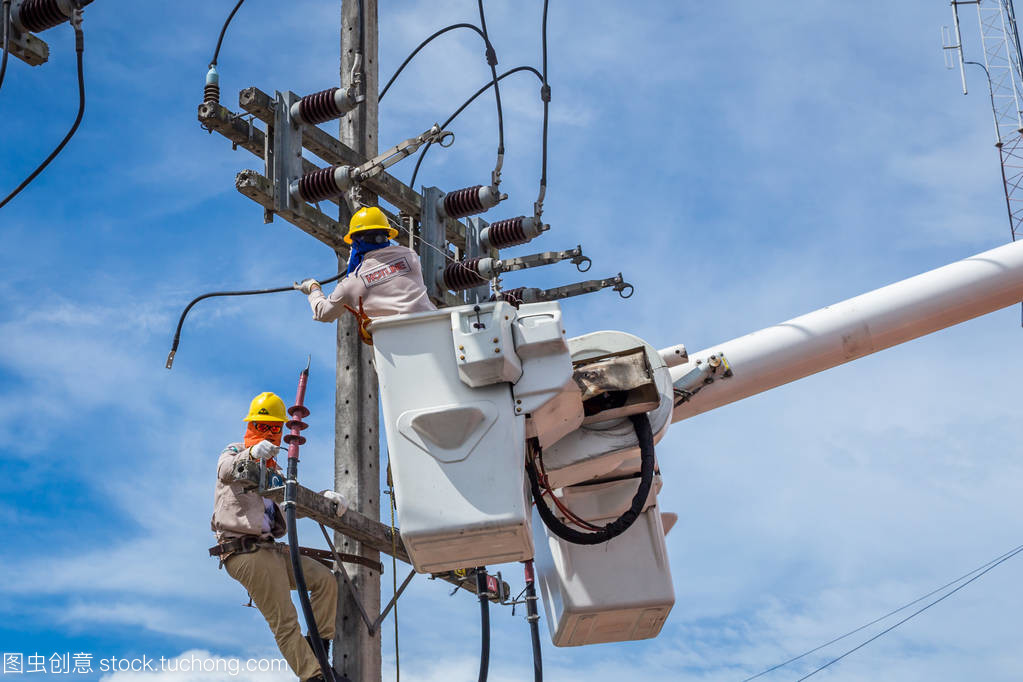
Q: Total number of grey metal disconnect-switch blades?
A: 3